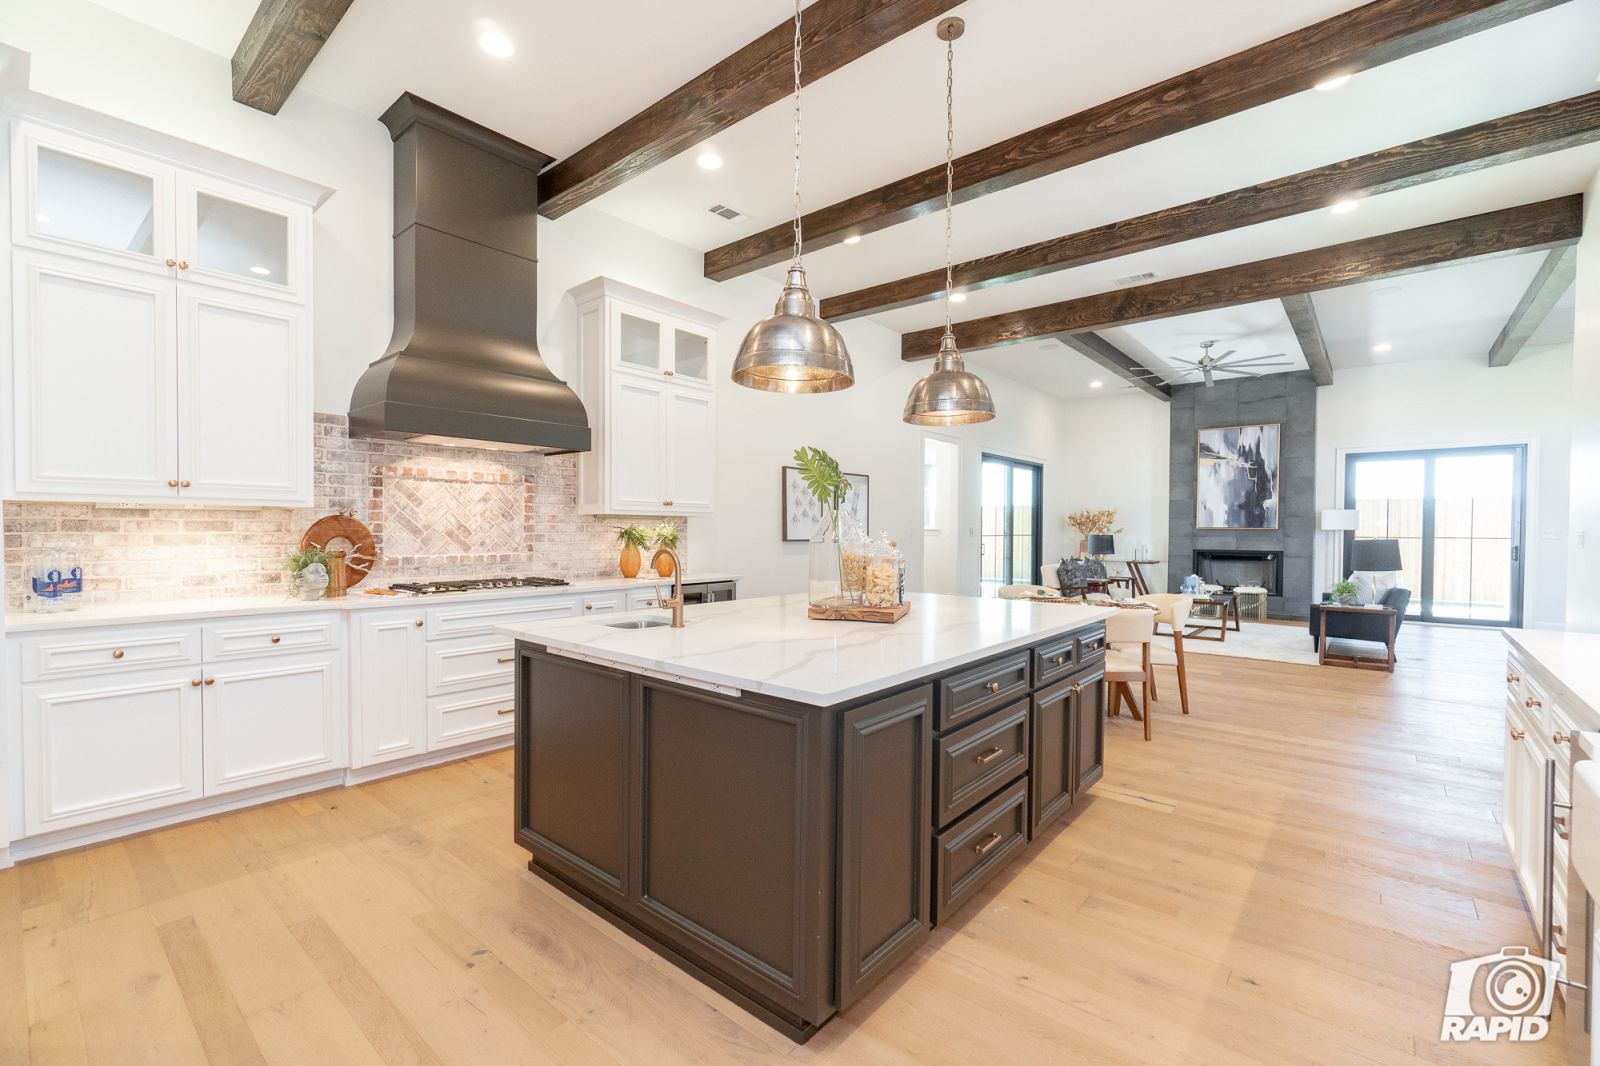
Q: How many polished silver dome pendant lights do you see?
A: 2